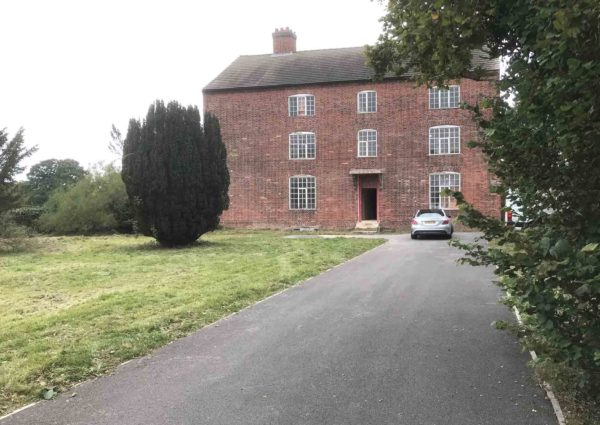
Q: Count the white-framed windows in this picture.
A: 8